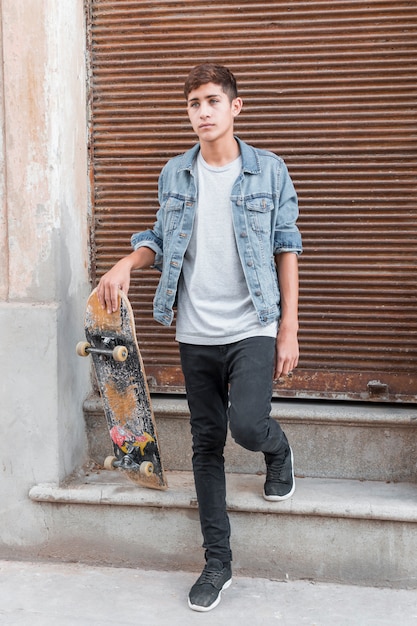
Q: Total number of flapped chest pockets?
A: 2